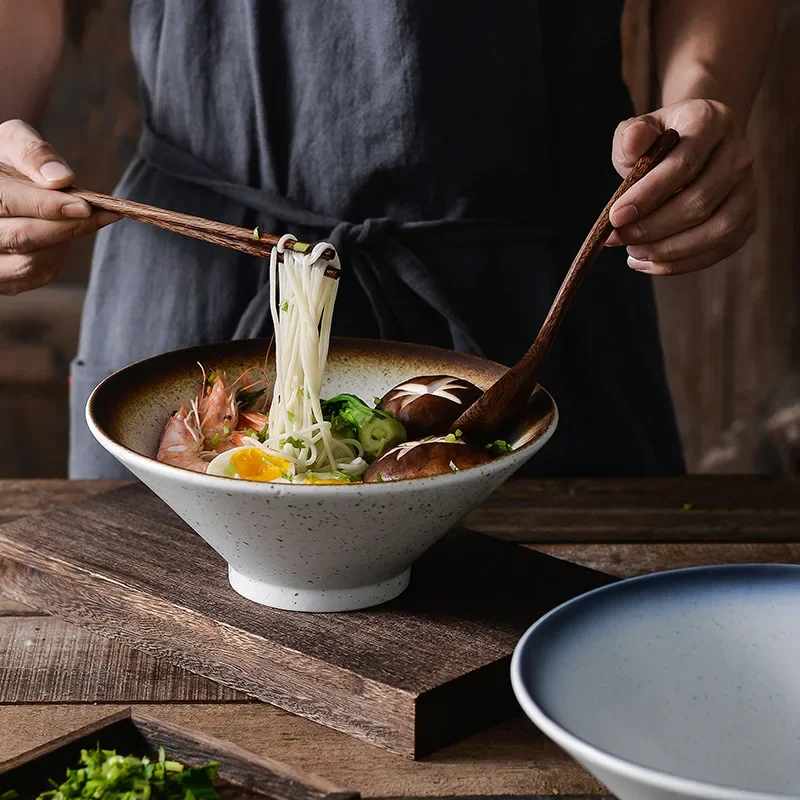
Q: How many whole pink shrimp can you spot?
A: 2